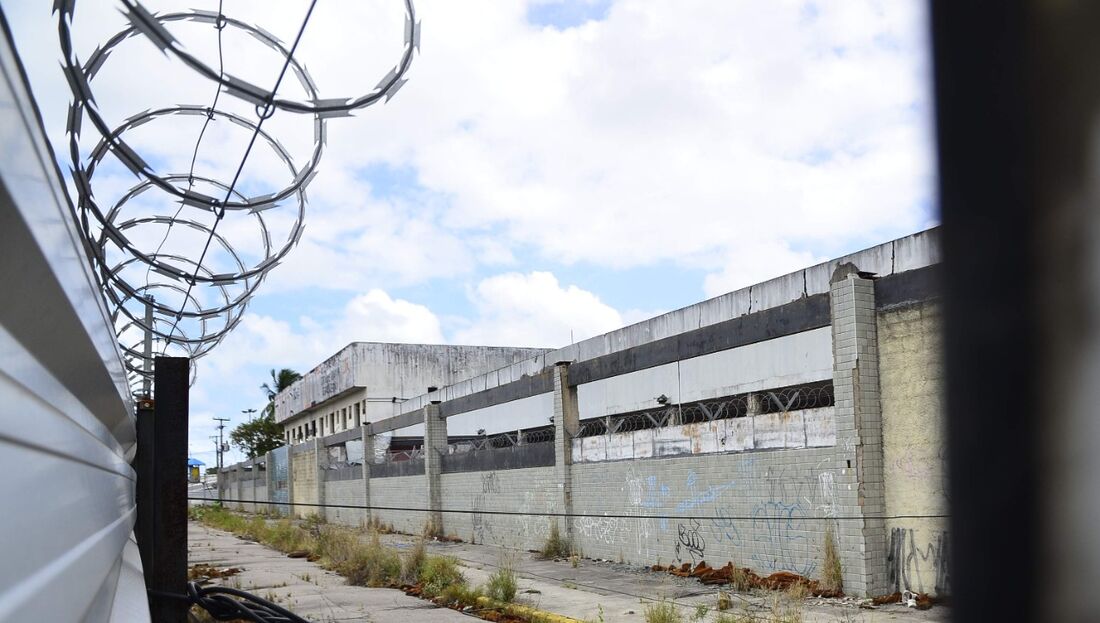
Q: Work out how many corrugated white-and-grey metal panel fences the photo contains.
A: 1